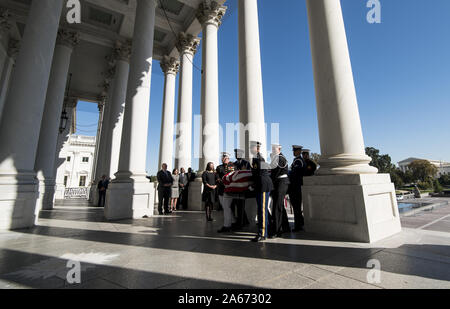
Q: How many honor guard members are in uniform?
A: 6